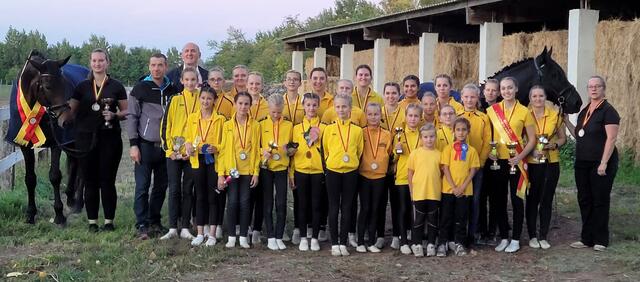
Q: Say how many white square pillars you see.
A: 7